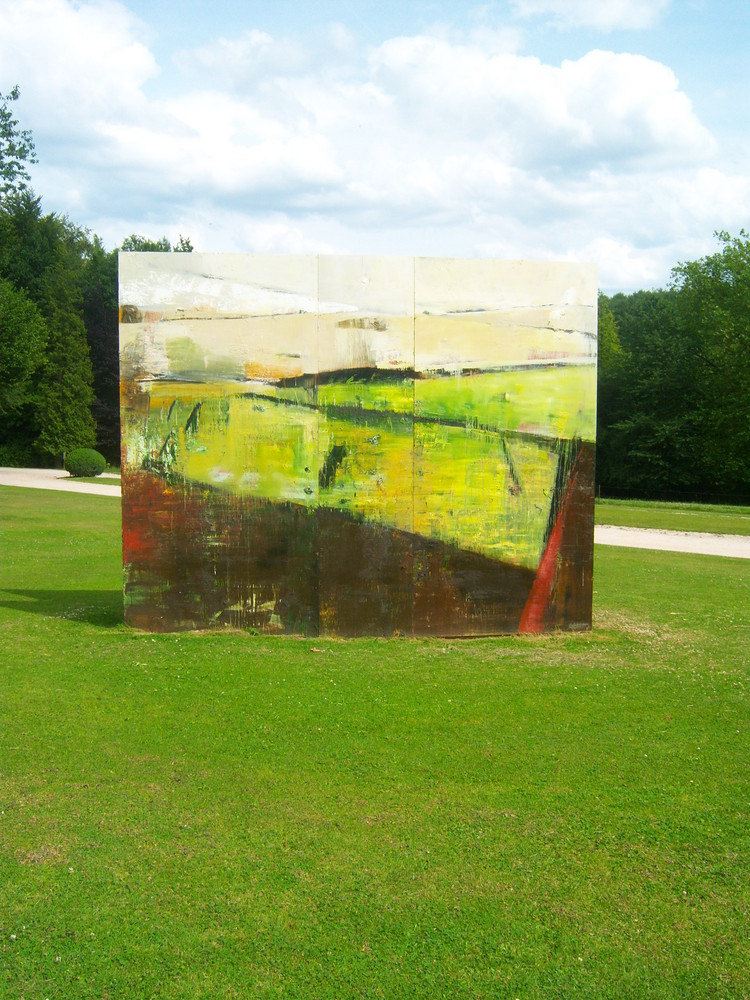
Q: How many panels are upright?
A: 3